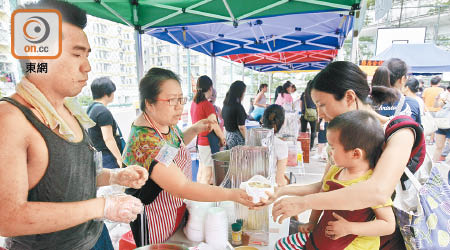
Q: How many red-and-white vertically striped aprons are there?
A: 1